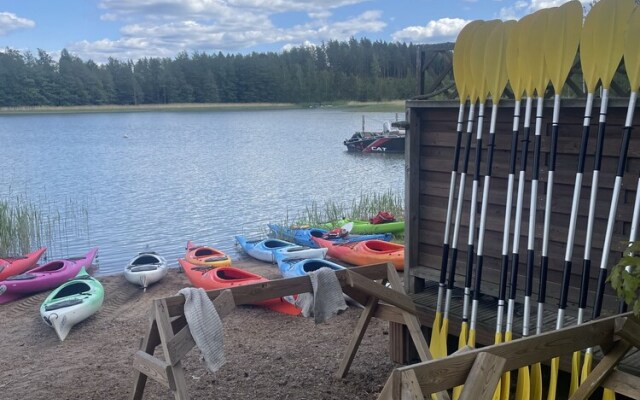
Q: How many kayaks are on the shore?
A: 11